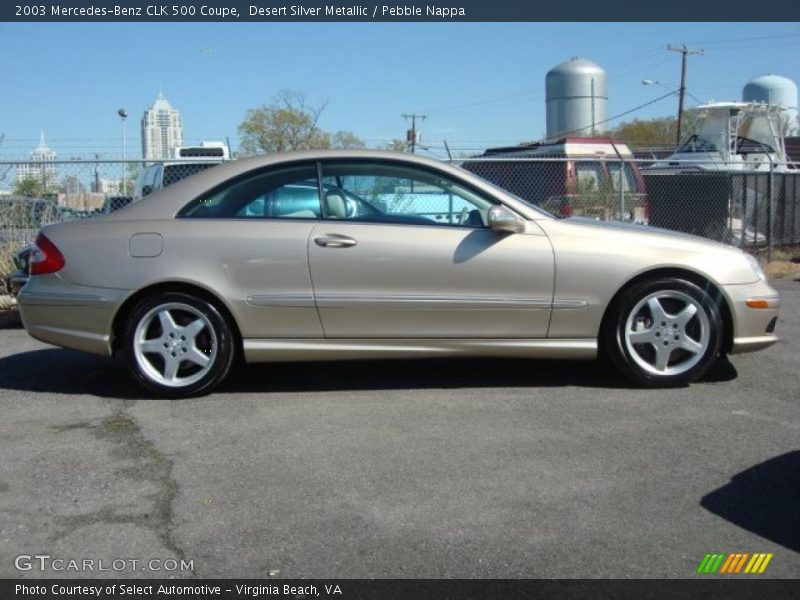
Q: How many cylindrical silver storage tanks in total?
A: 2